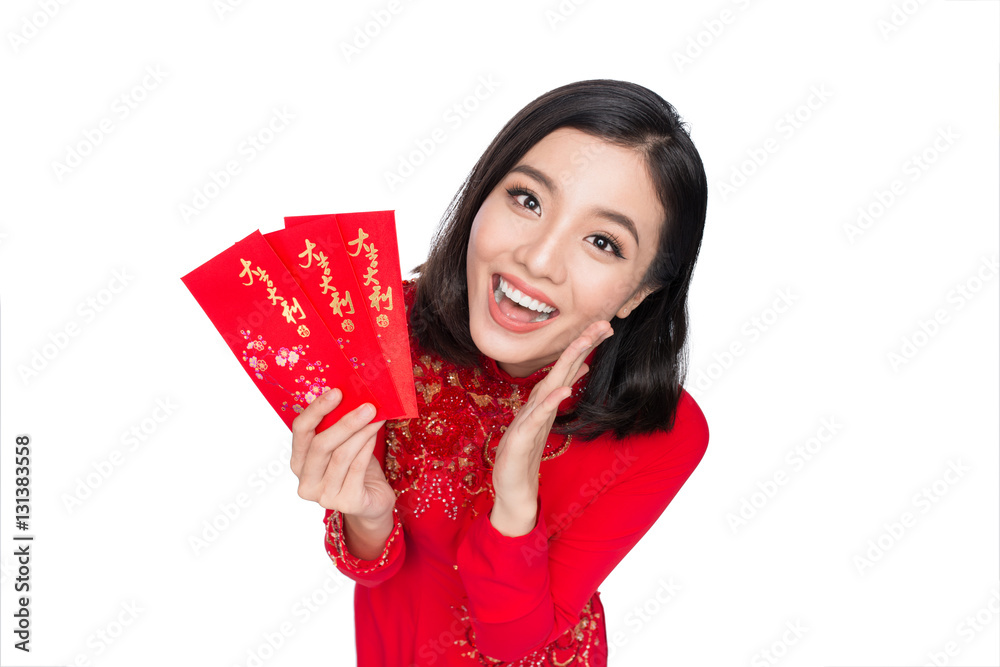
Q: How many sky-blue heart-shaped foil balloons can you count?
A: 0